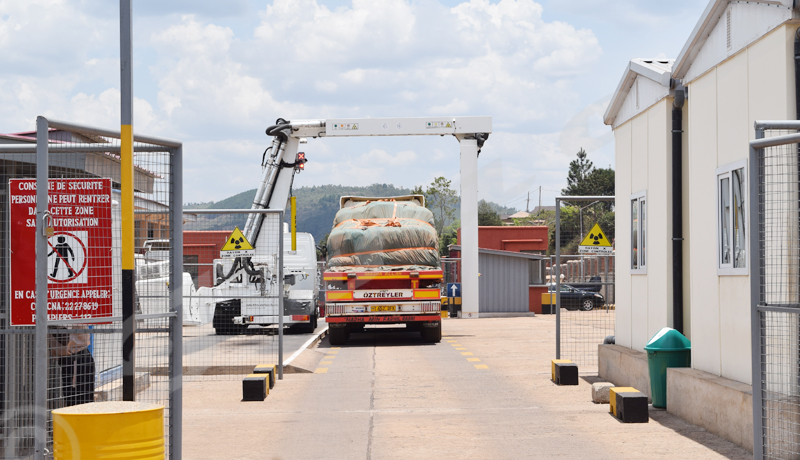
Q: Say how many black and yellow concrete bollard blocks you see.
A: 4